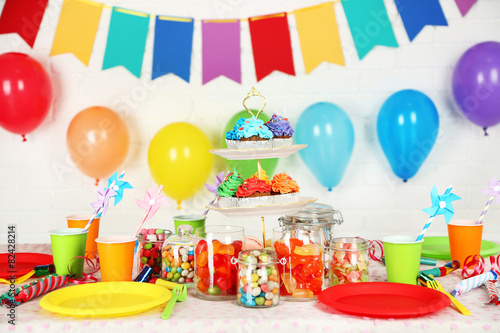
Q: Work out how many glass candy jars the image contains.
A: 7